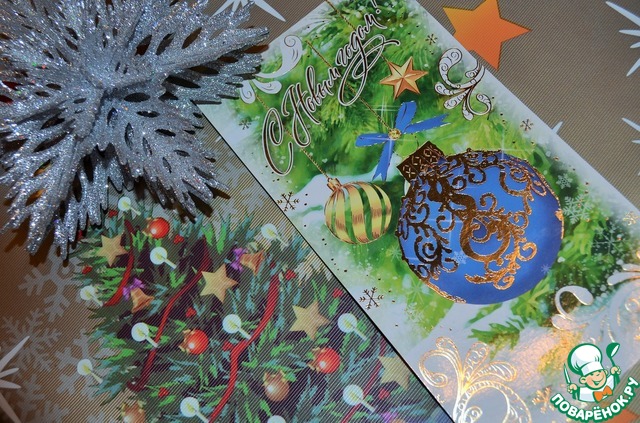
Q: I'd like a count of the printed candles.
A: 11